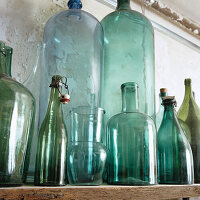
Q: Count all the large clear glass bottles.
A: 2